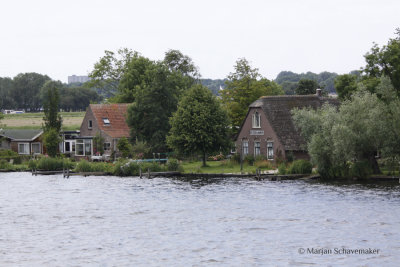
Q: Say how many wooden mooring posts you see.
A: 8